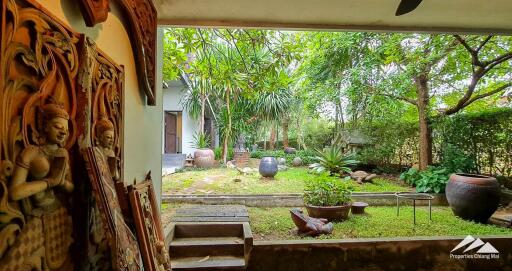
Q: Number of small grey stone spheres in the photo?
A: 2